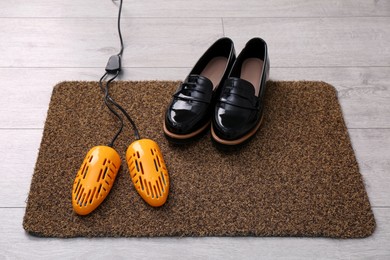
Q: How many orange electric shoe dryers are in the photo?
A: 2